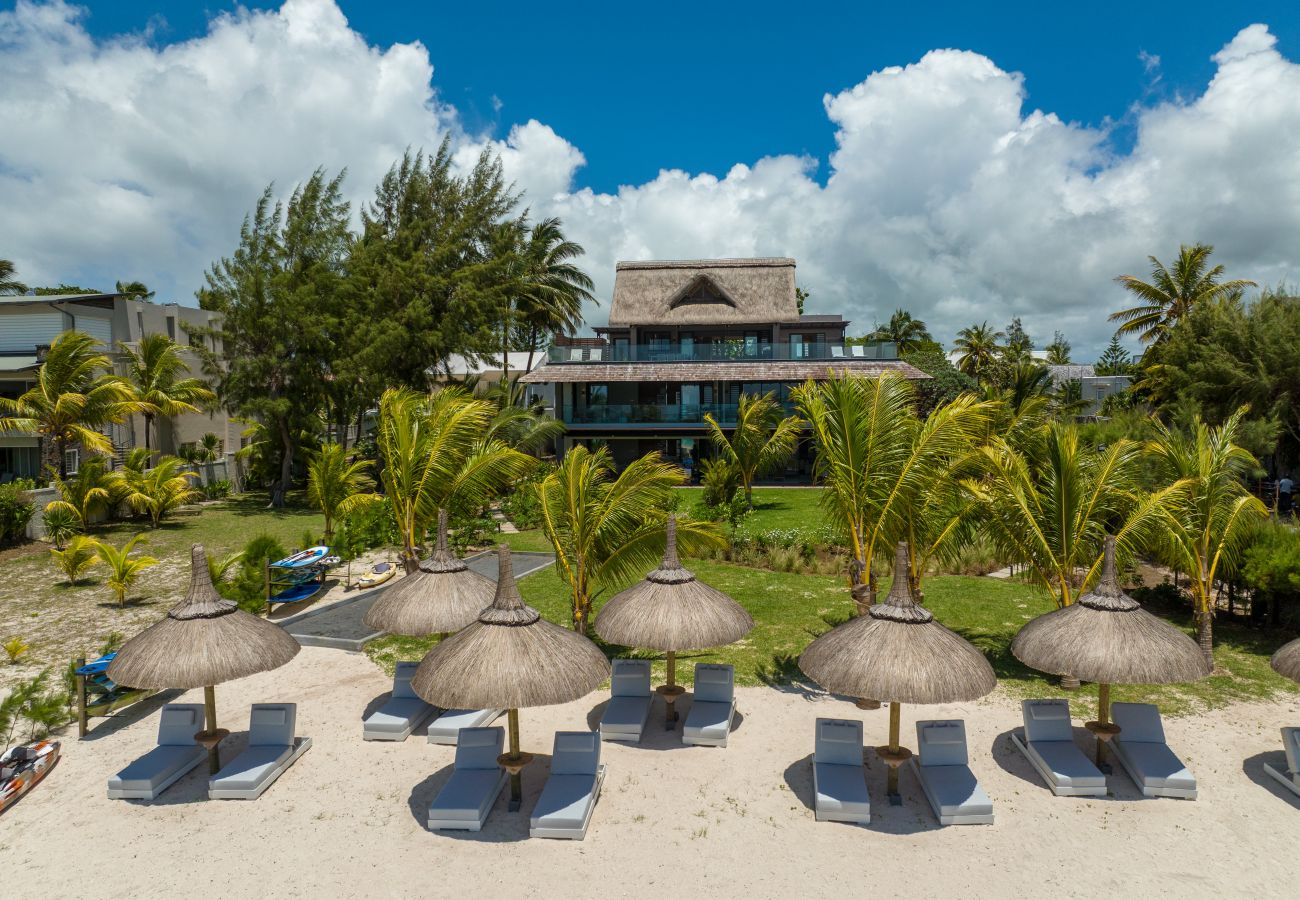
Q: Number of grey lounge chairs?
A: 13